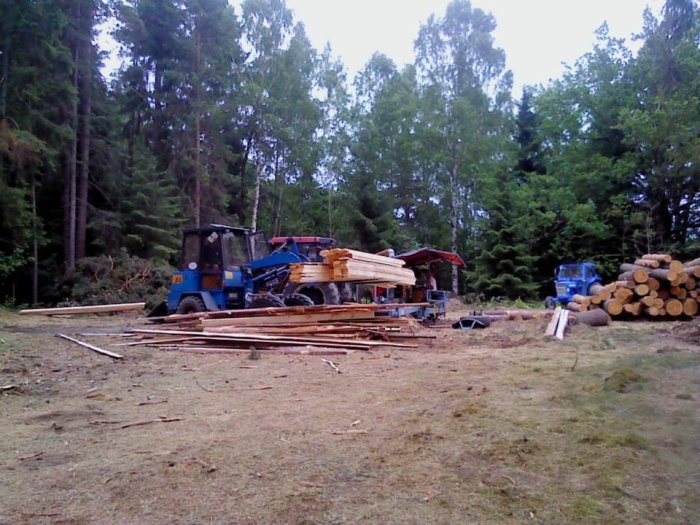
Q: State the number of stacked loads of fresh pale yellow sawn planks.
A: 1